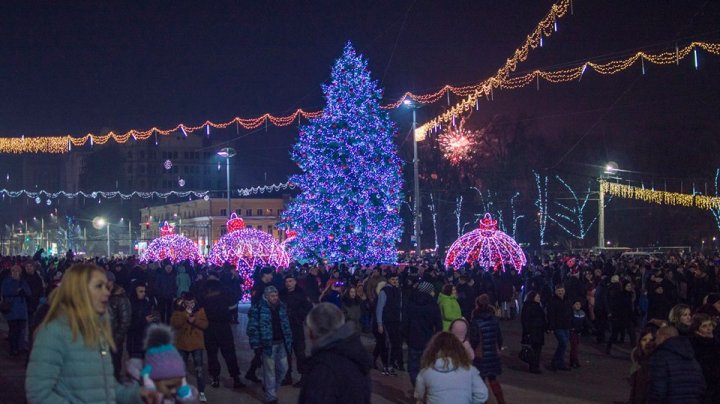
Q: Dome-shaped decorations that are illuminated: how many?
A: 3